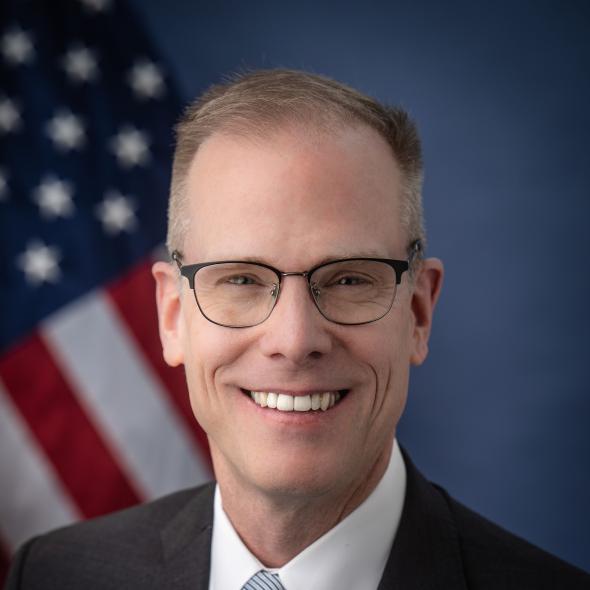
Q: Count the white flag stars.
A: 11